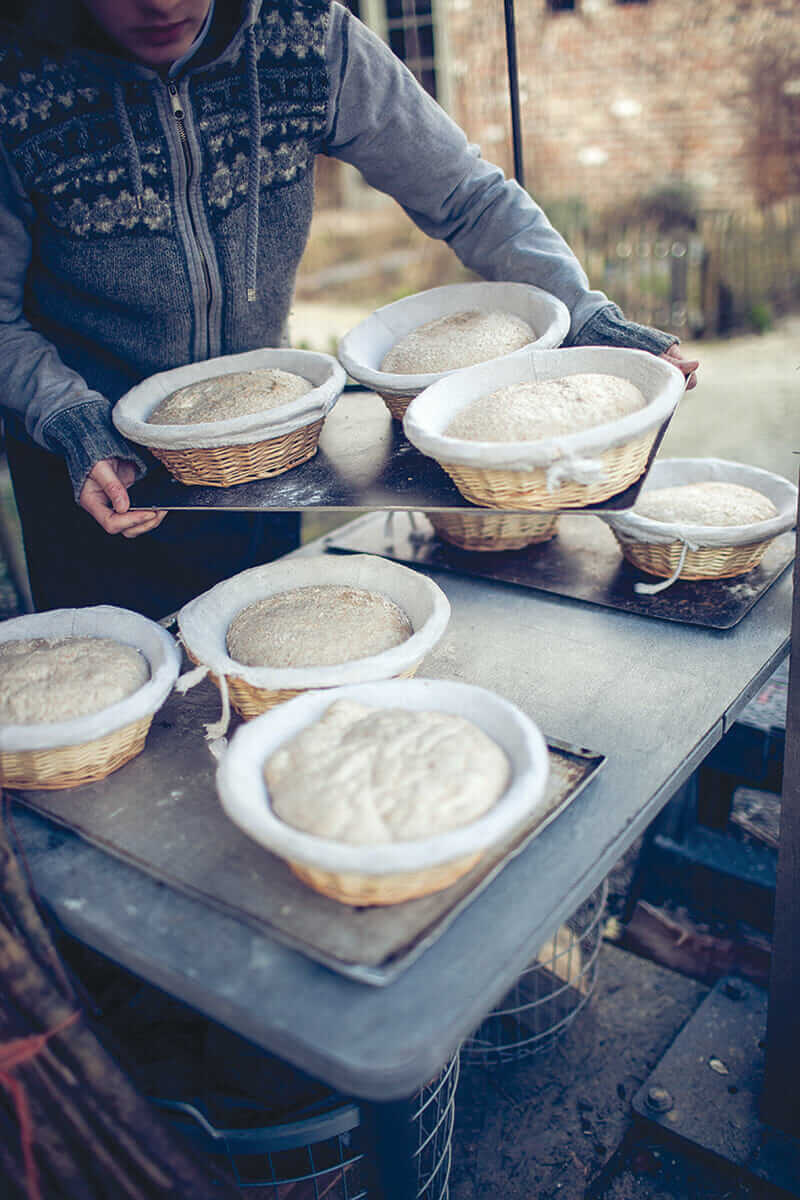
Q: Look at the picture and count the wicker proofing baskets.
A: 8